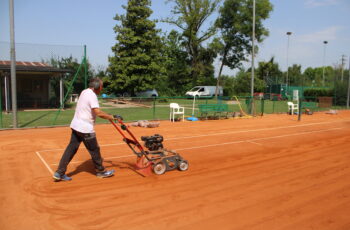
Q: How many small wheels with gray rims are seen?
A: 2